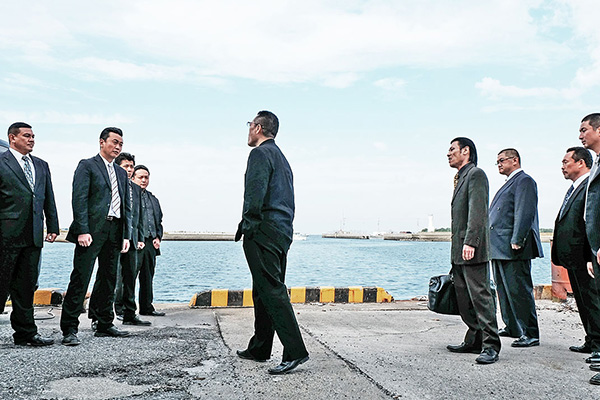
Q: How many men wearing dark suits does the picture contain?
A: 9